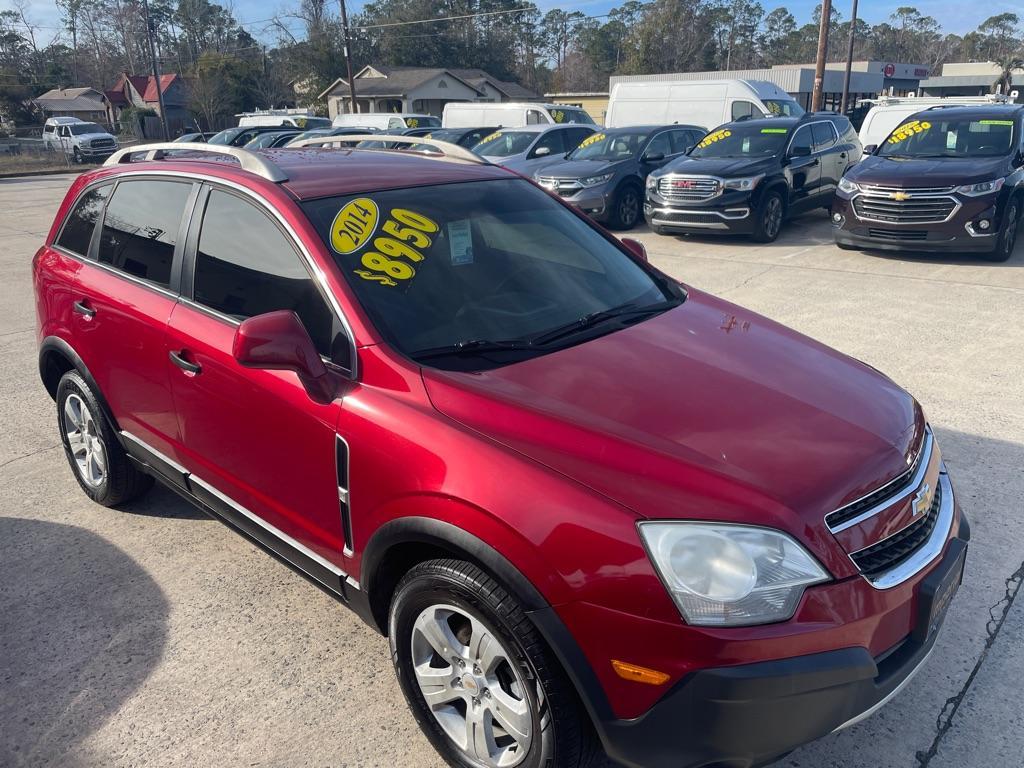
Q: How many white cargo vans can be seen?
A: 5